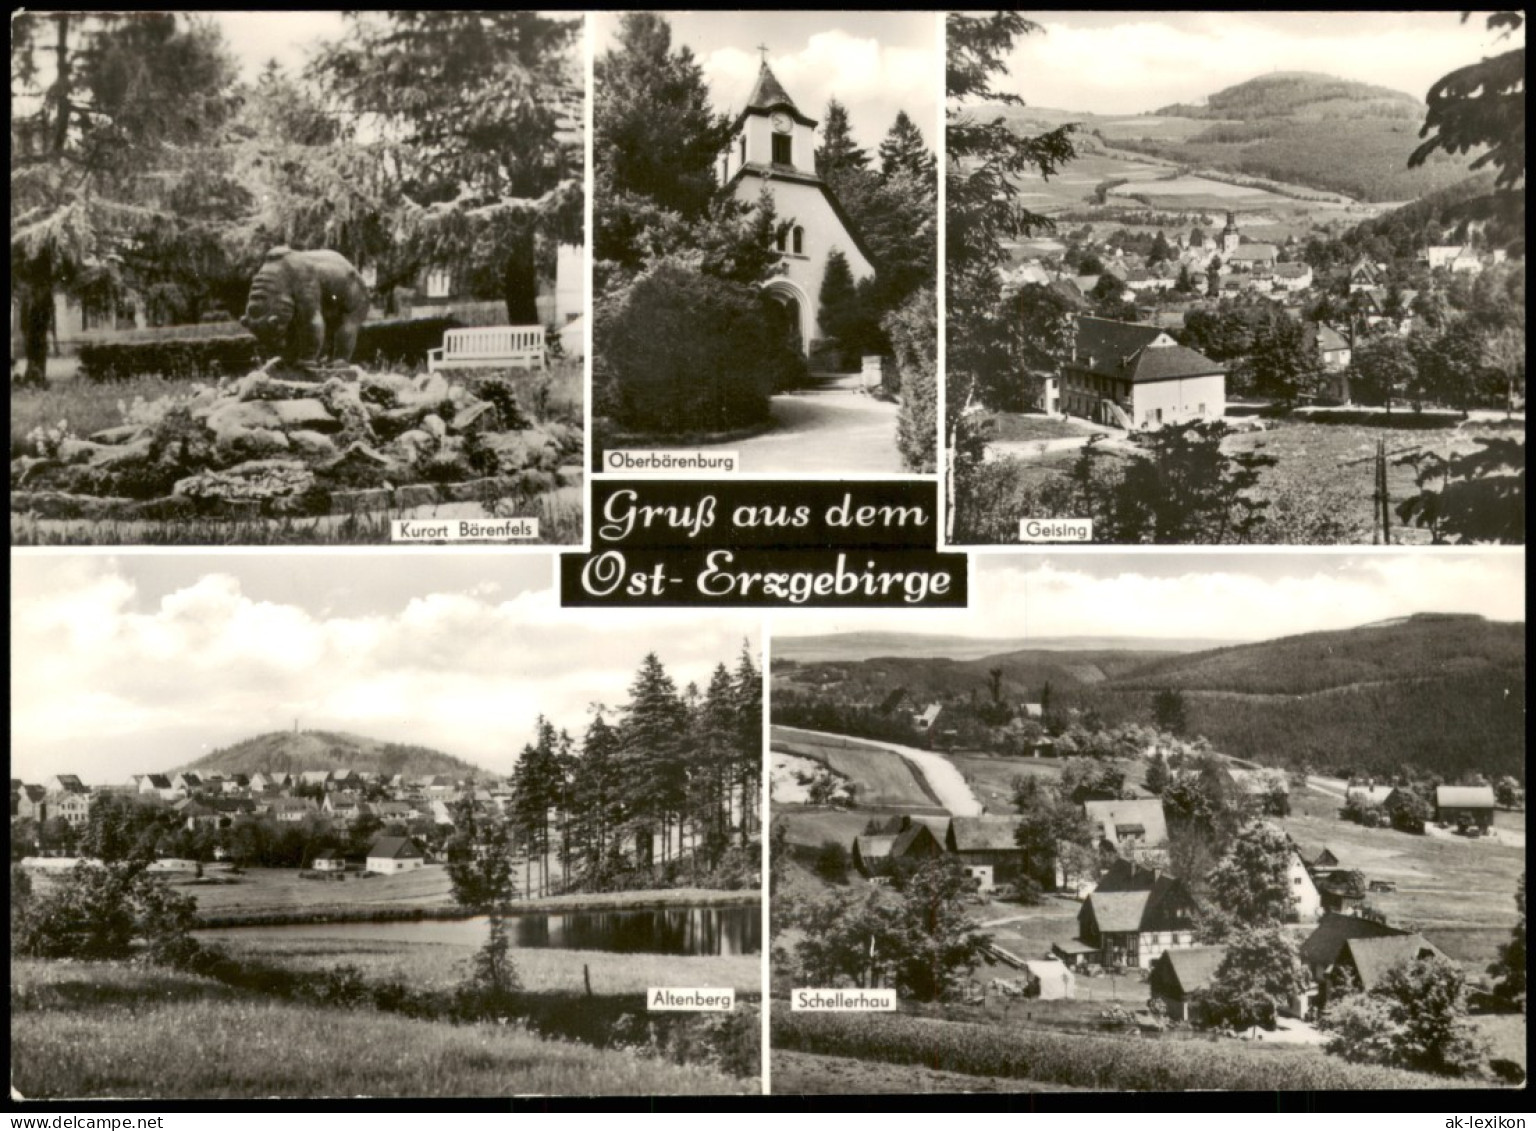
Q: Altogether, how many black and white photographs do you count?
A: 5